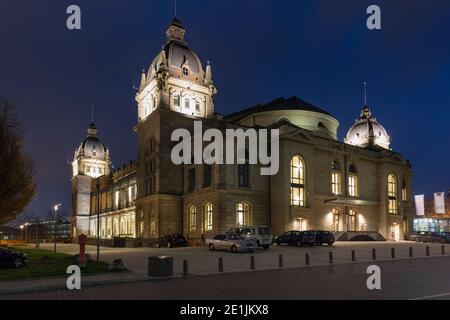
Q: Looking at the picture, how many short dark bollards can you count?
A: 12